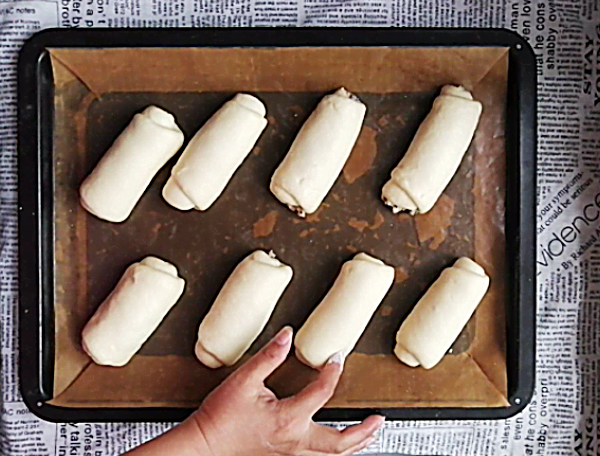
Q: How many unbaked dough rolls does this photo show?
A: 8